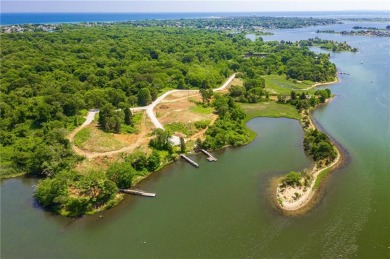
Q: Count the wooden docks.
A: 3